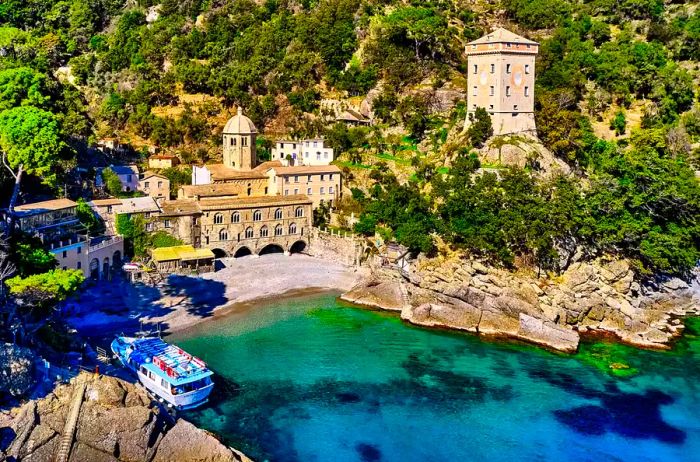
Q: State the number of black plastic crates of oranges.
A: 0